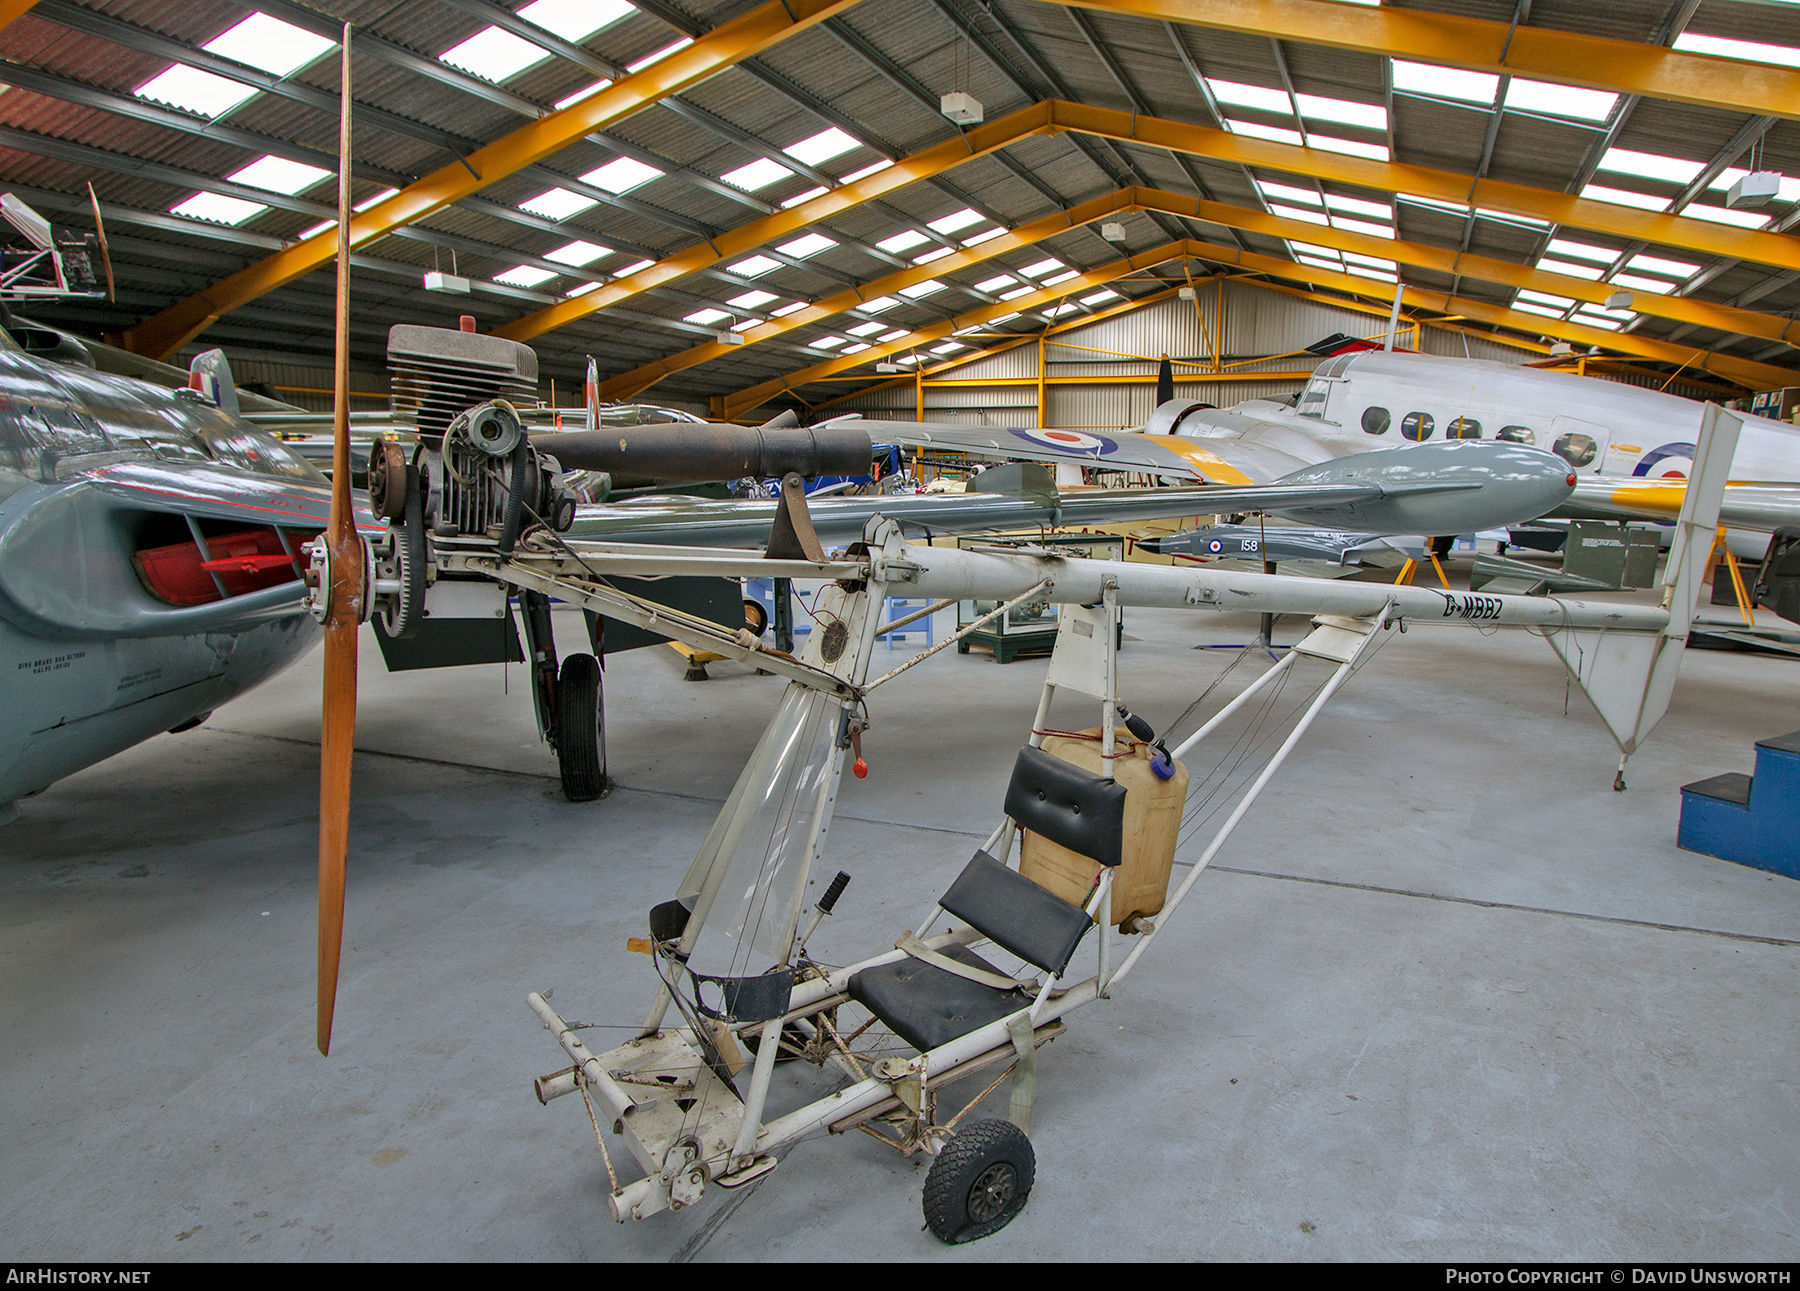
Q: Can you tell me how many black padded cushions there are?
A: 3